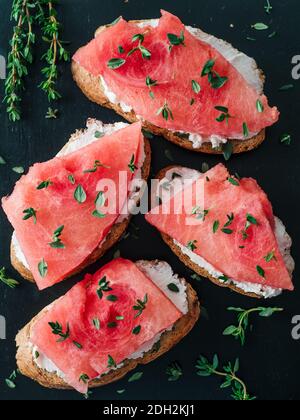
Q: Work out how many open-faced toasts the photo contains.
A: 4